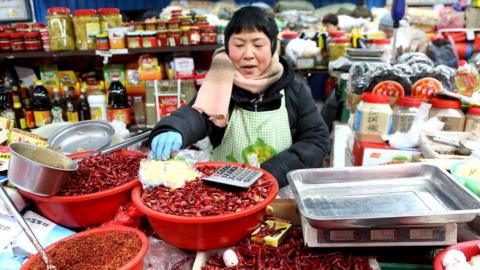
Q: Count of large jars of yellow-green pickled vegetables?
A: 3